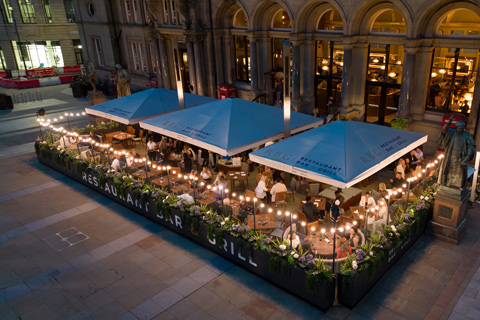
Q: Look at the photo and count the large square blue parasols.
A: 3